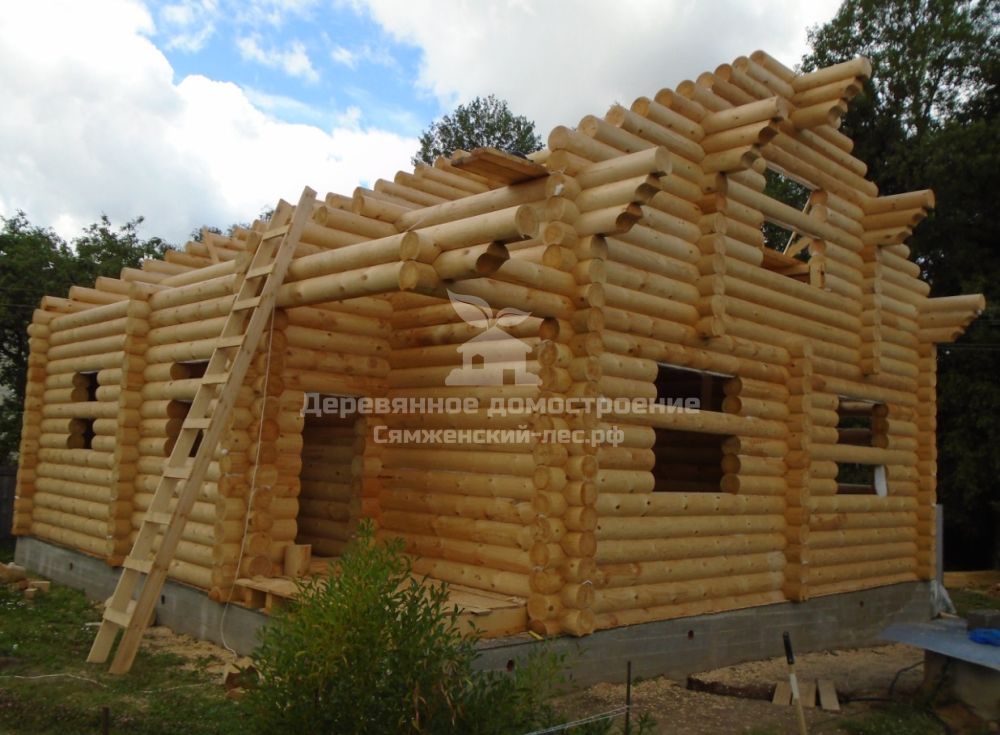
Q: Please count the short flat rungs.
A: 10